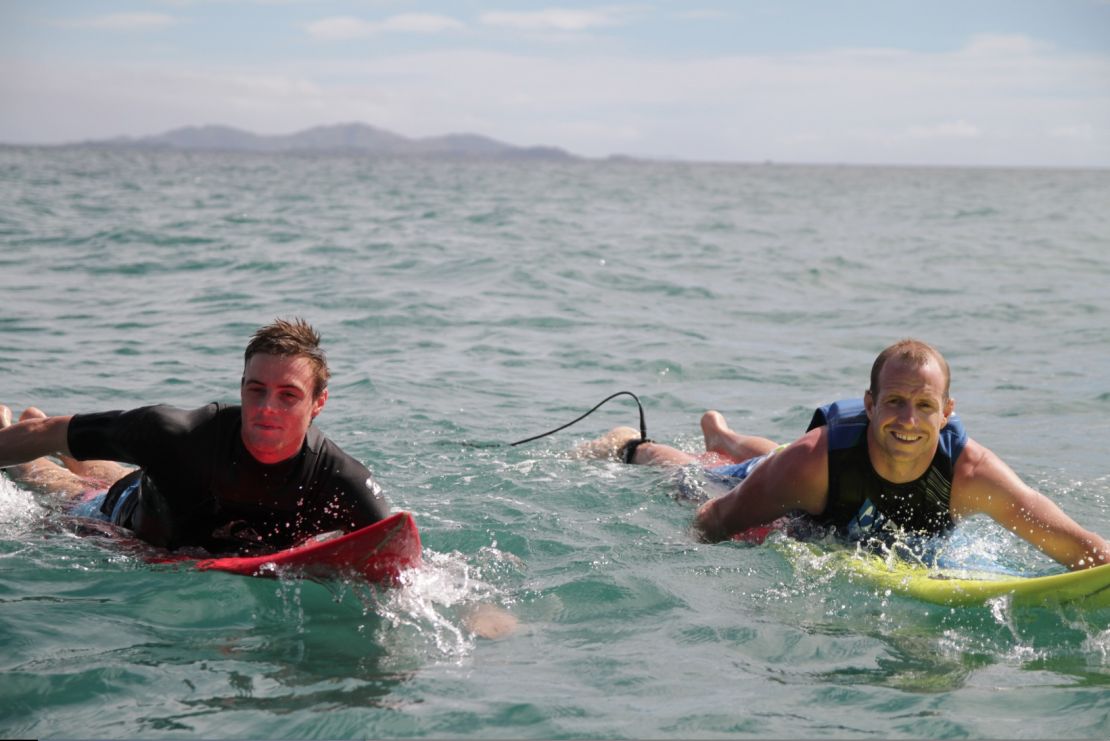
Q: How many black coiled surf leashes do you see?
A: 1